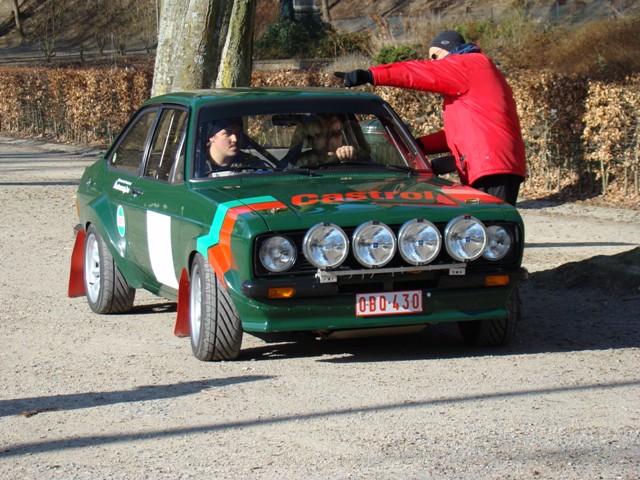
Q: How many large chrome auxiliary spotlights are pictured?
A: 4